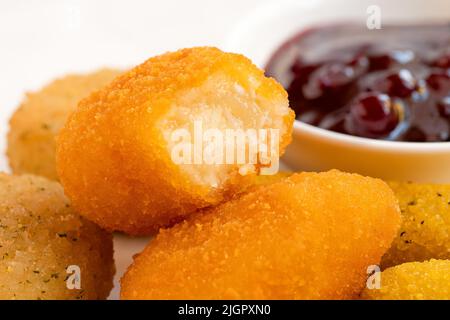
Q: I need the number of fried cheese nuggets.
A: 6